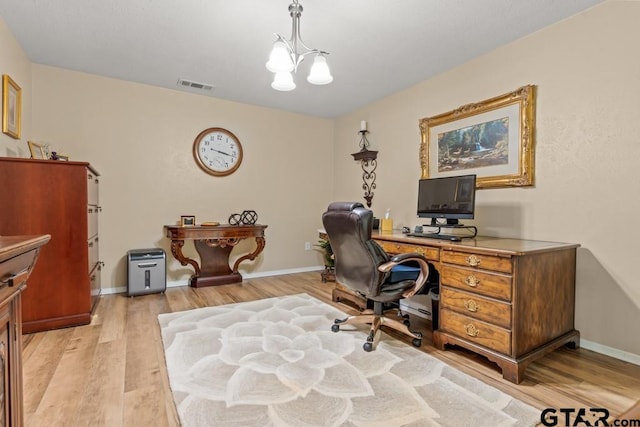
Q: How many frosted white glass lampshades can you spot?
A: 3